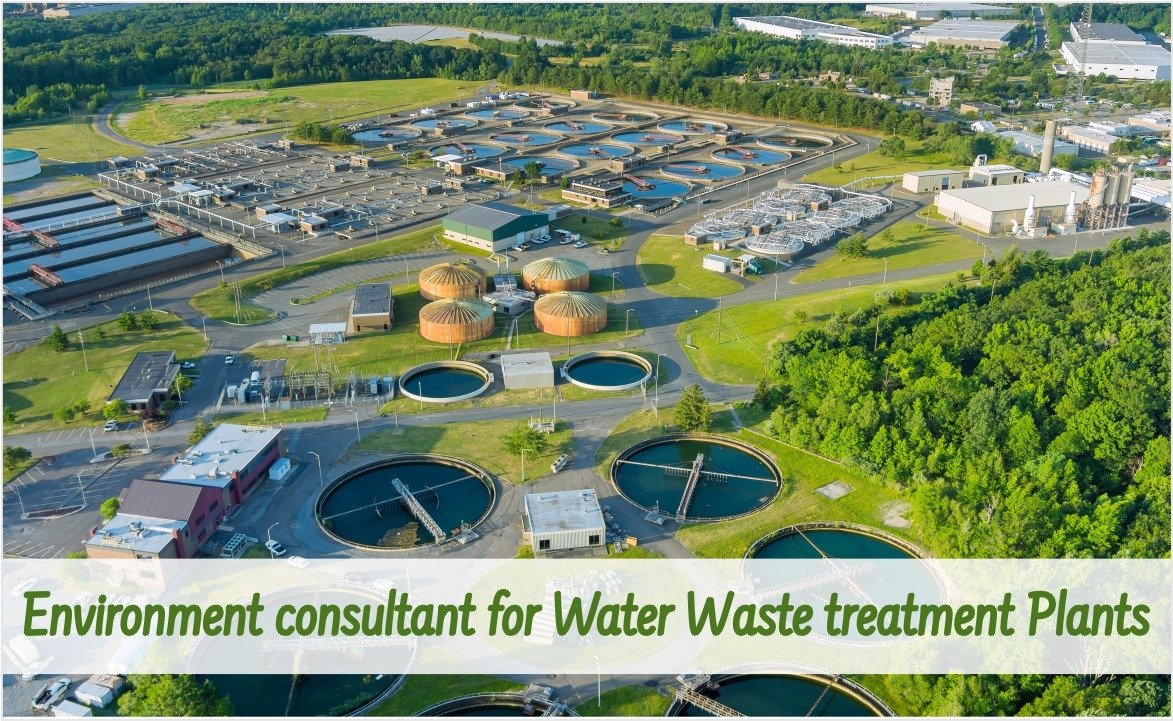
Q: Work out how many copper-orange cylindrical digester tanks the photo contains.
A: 4